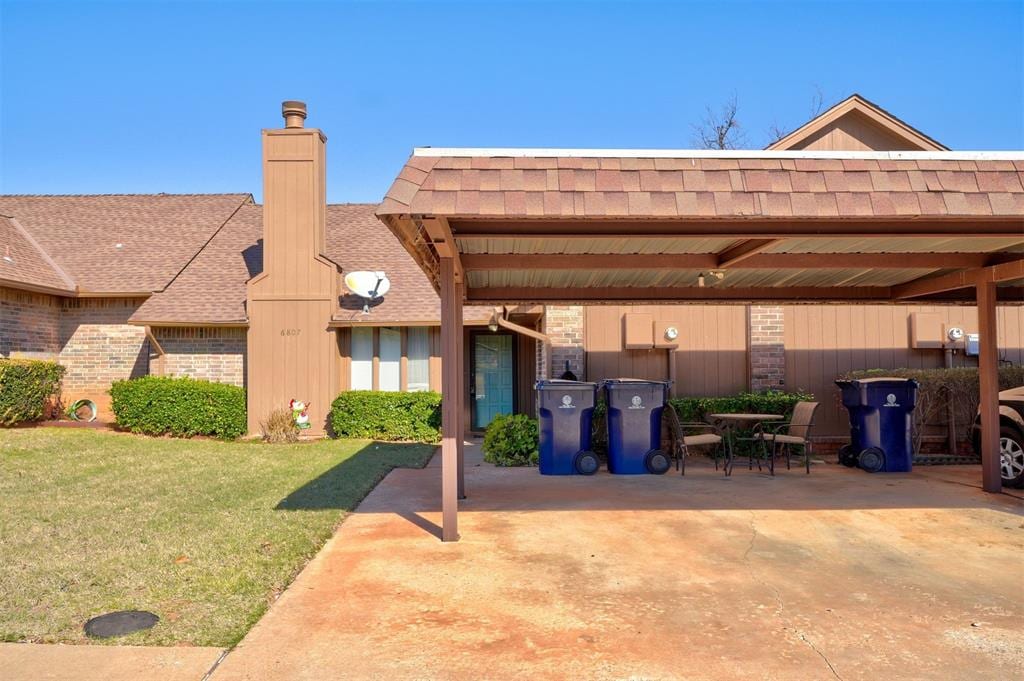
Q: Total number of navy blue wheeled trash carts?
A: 3